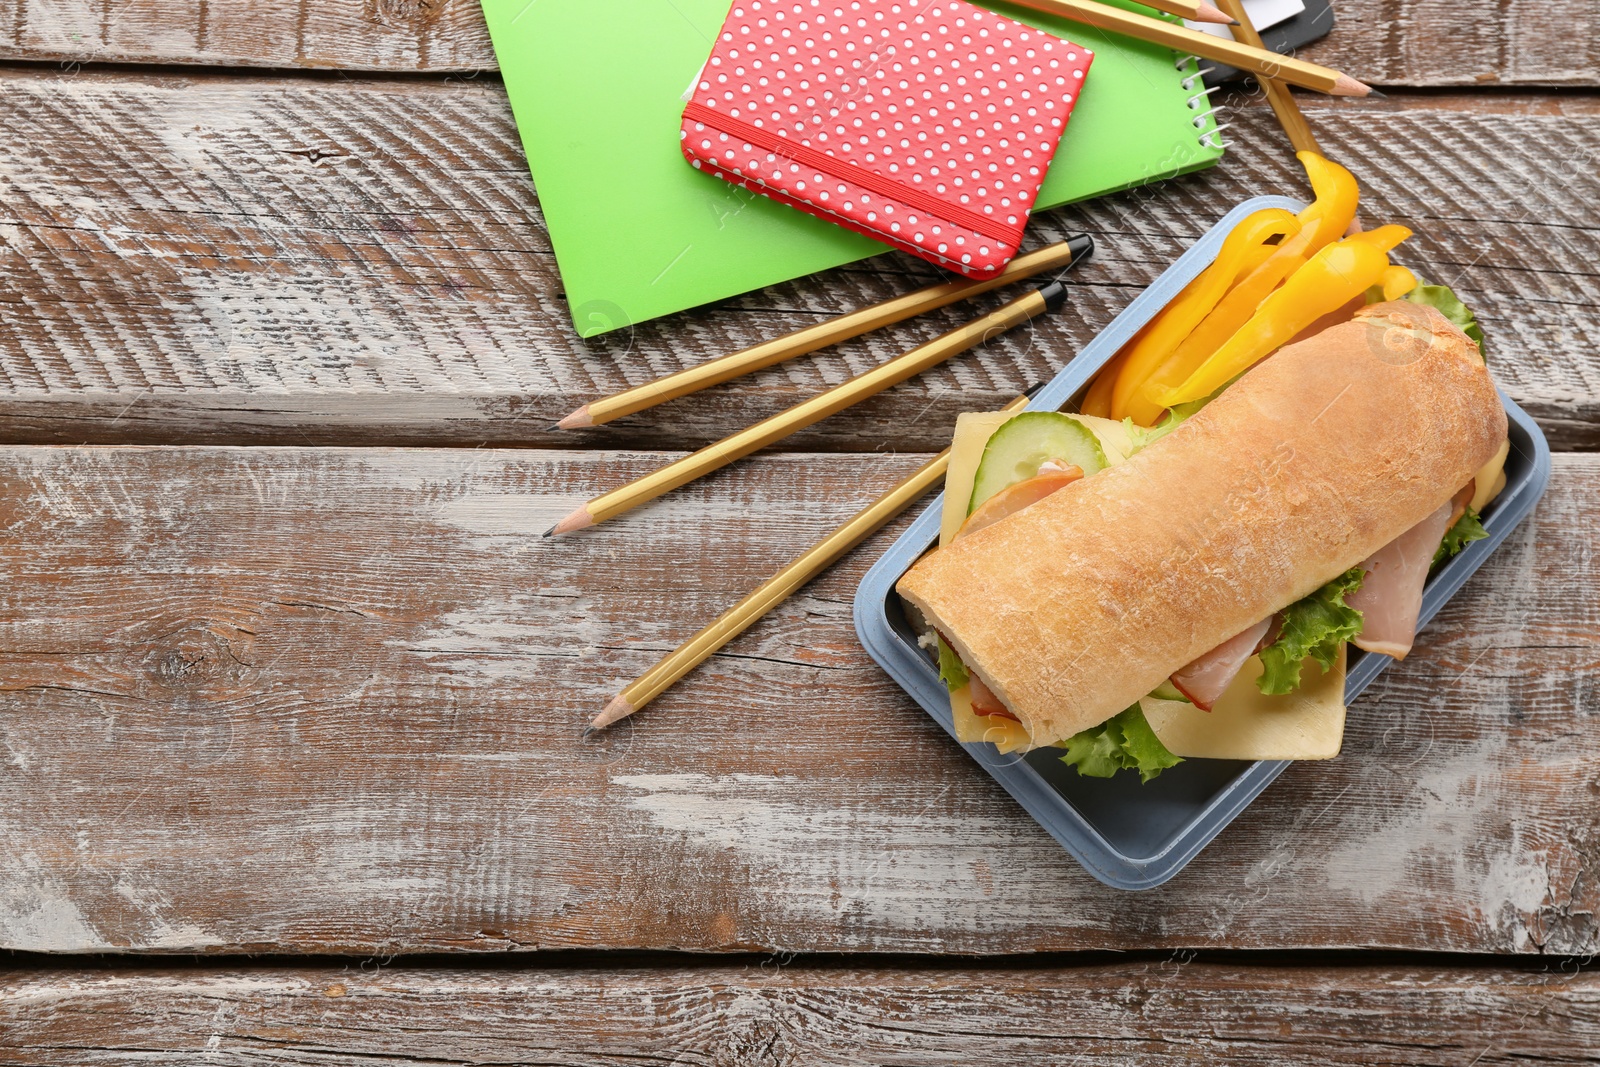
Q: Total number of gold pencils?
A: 6